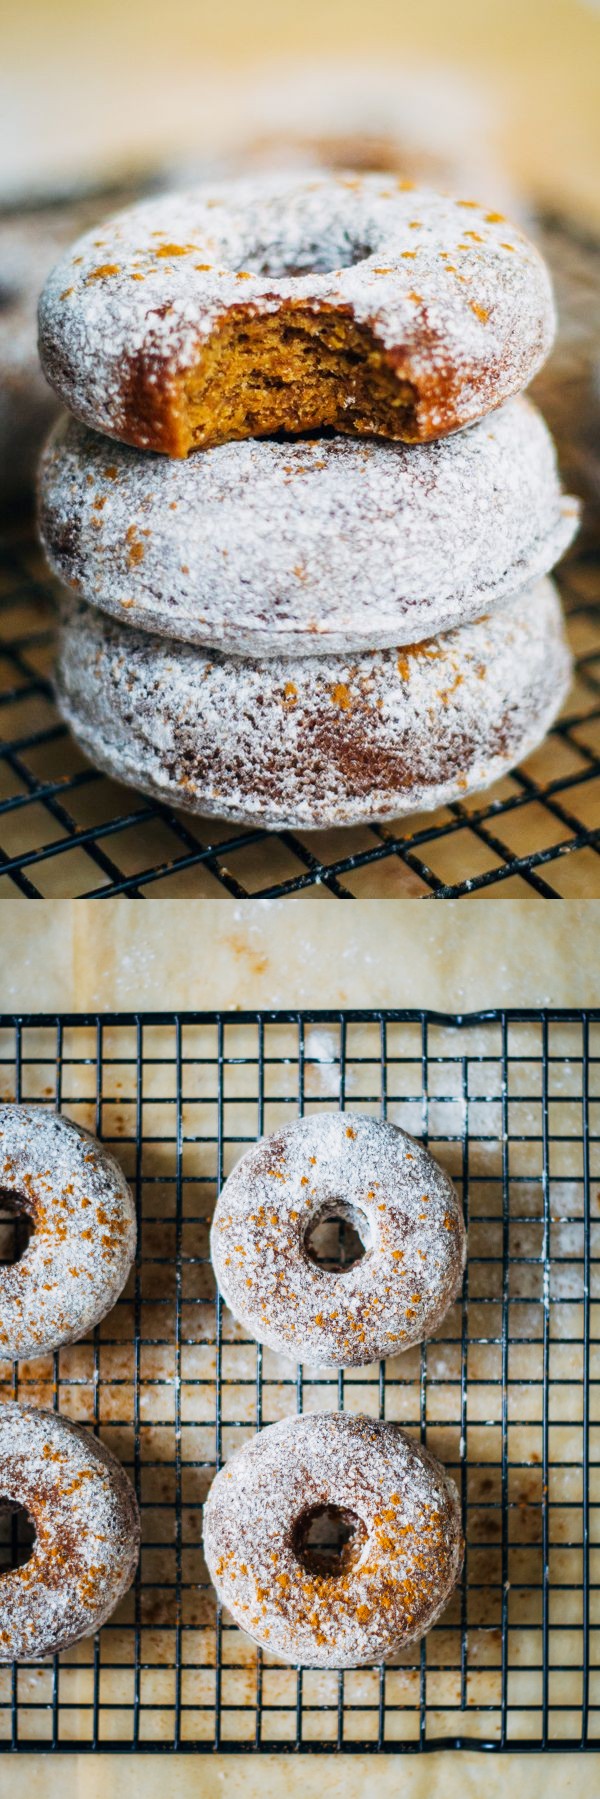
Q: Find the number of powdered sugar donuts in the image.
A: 7